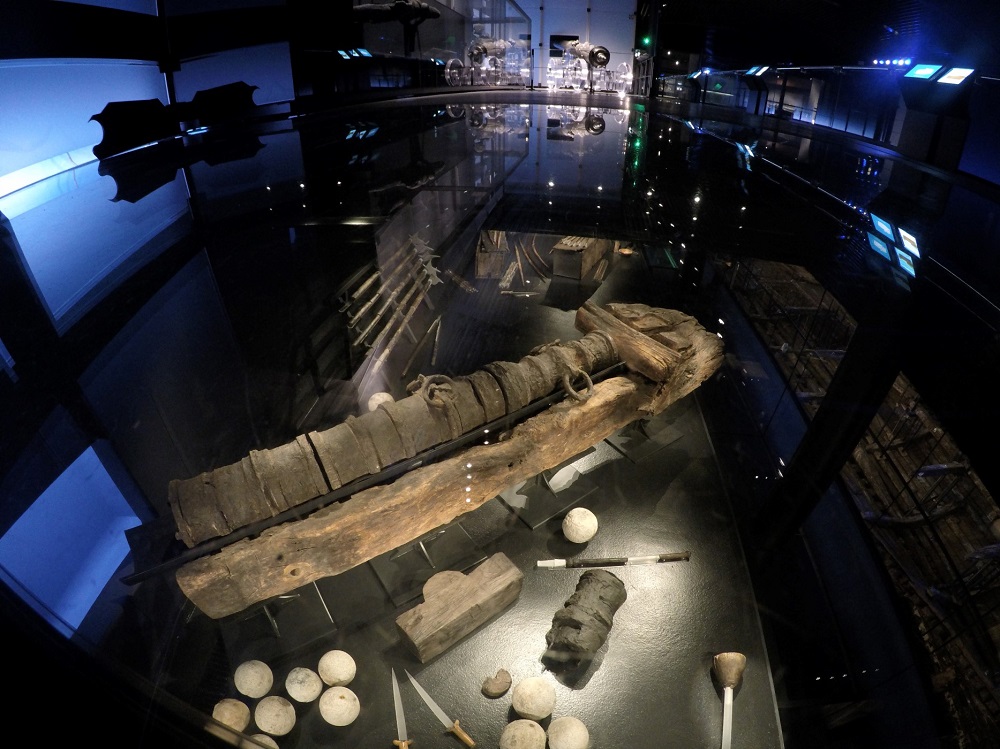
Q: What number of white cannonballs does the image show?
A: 12